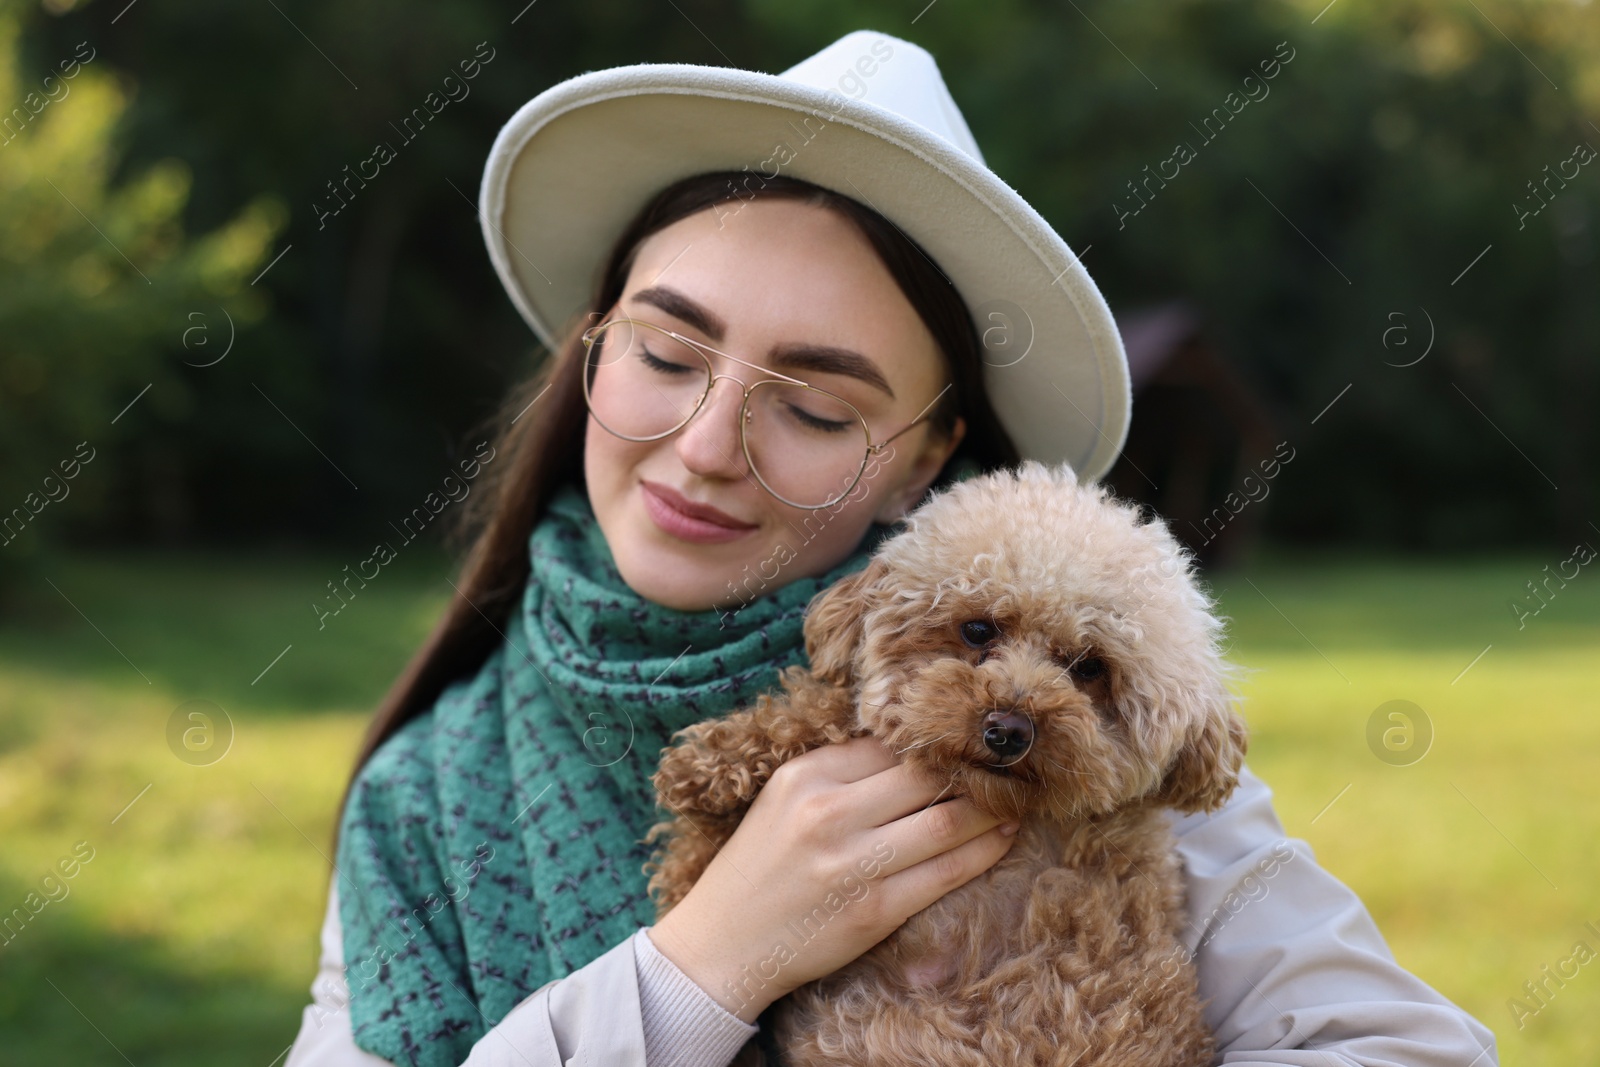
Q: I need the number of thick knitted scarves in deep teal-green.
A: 1